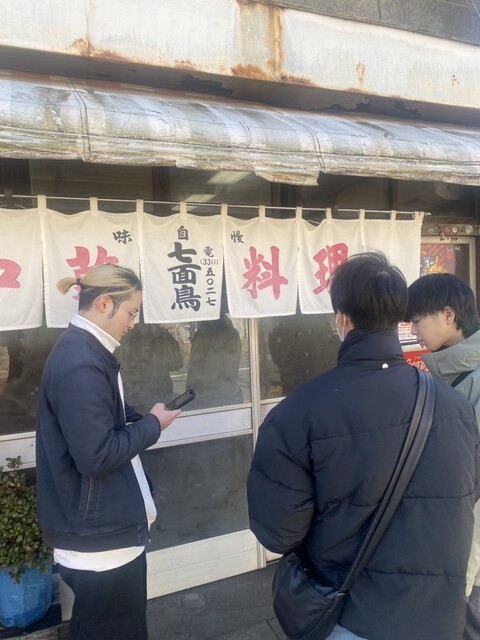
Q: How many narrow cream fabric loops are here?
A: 11